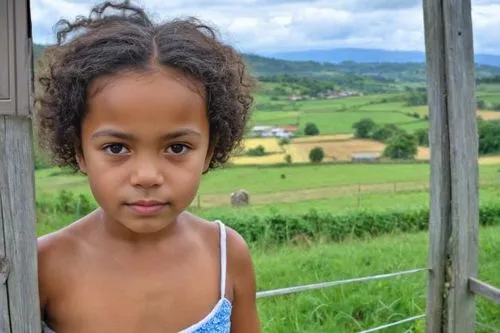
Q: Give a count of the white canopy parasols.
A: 0